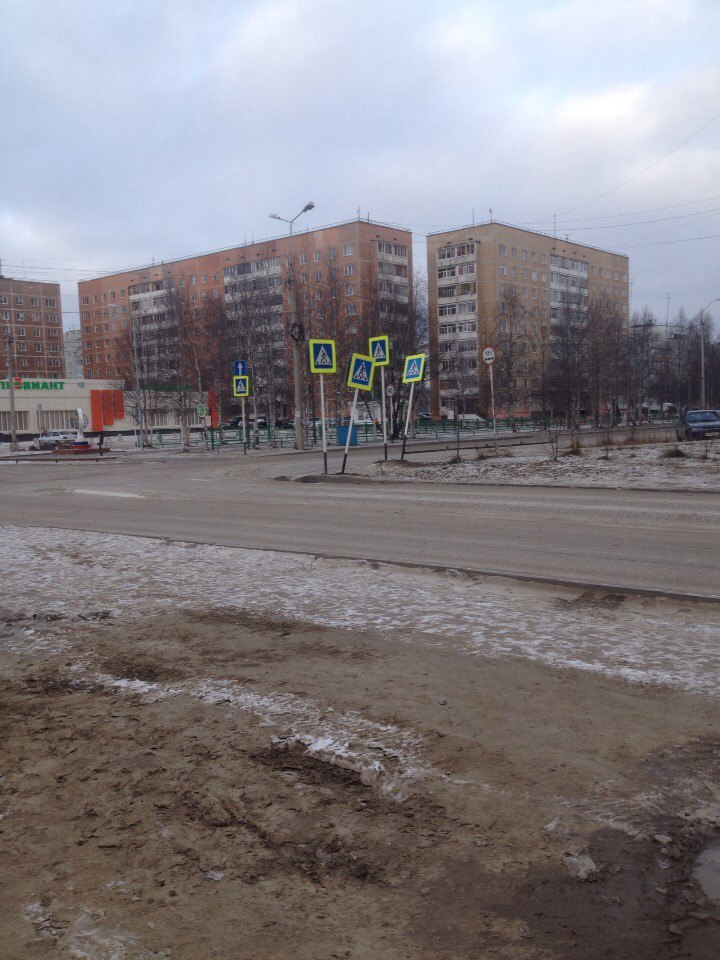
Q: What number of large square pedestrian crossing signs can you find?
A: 4